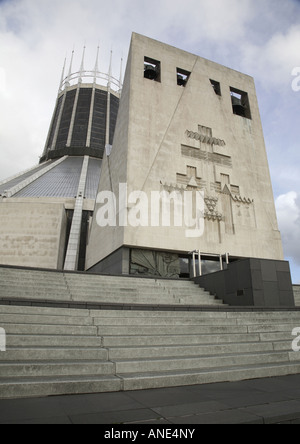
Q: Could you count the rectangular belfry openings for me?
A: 4